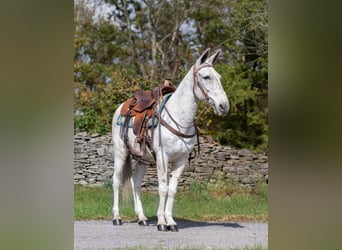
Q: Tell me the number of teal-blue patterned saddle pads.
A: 1